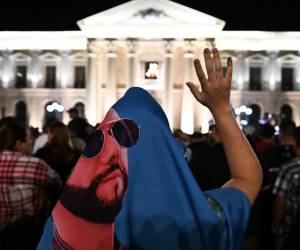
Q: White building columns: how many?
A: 6